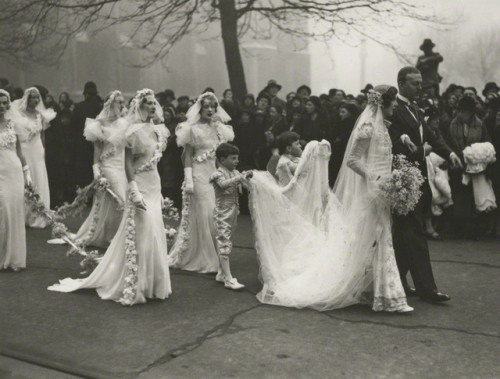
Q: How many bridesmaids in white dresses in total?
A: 5